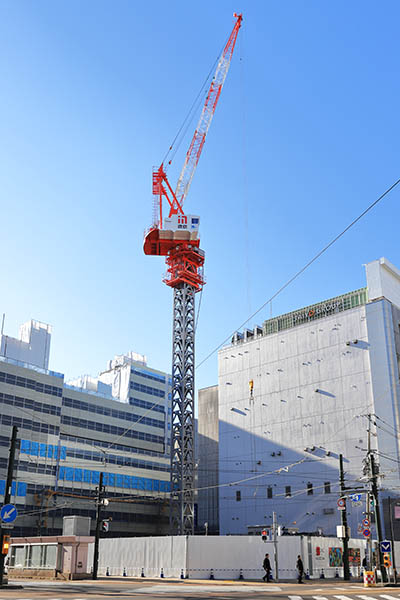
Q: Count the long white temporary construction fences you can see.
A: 1